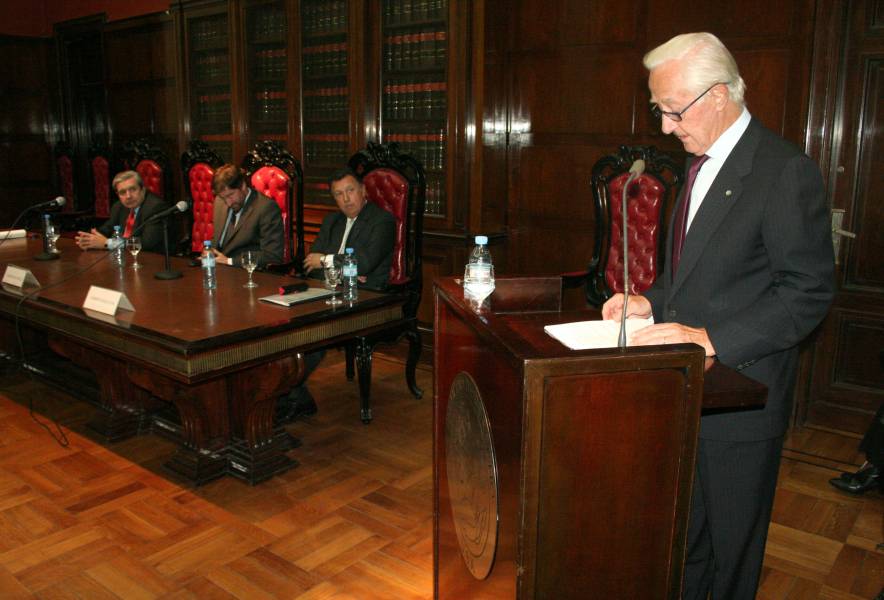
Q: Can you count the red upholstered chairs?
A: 7